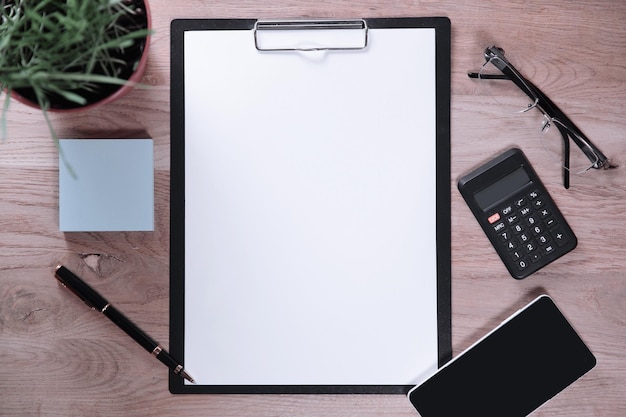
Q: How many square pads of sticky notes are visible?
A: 1